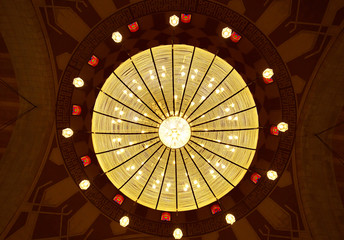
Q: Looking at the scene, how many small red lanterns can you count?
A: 12